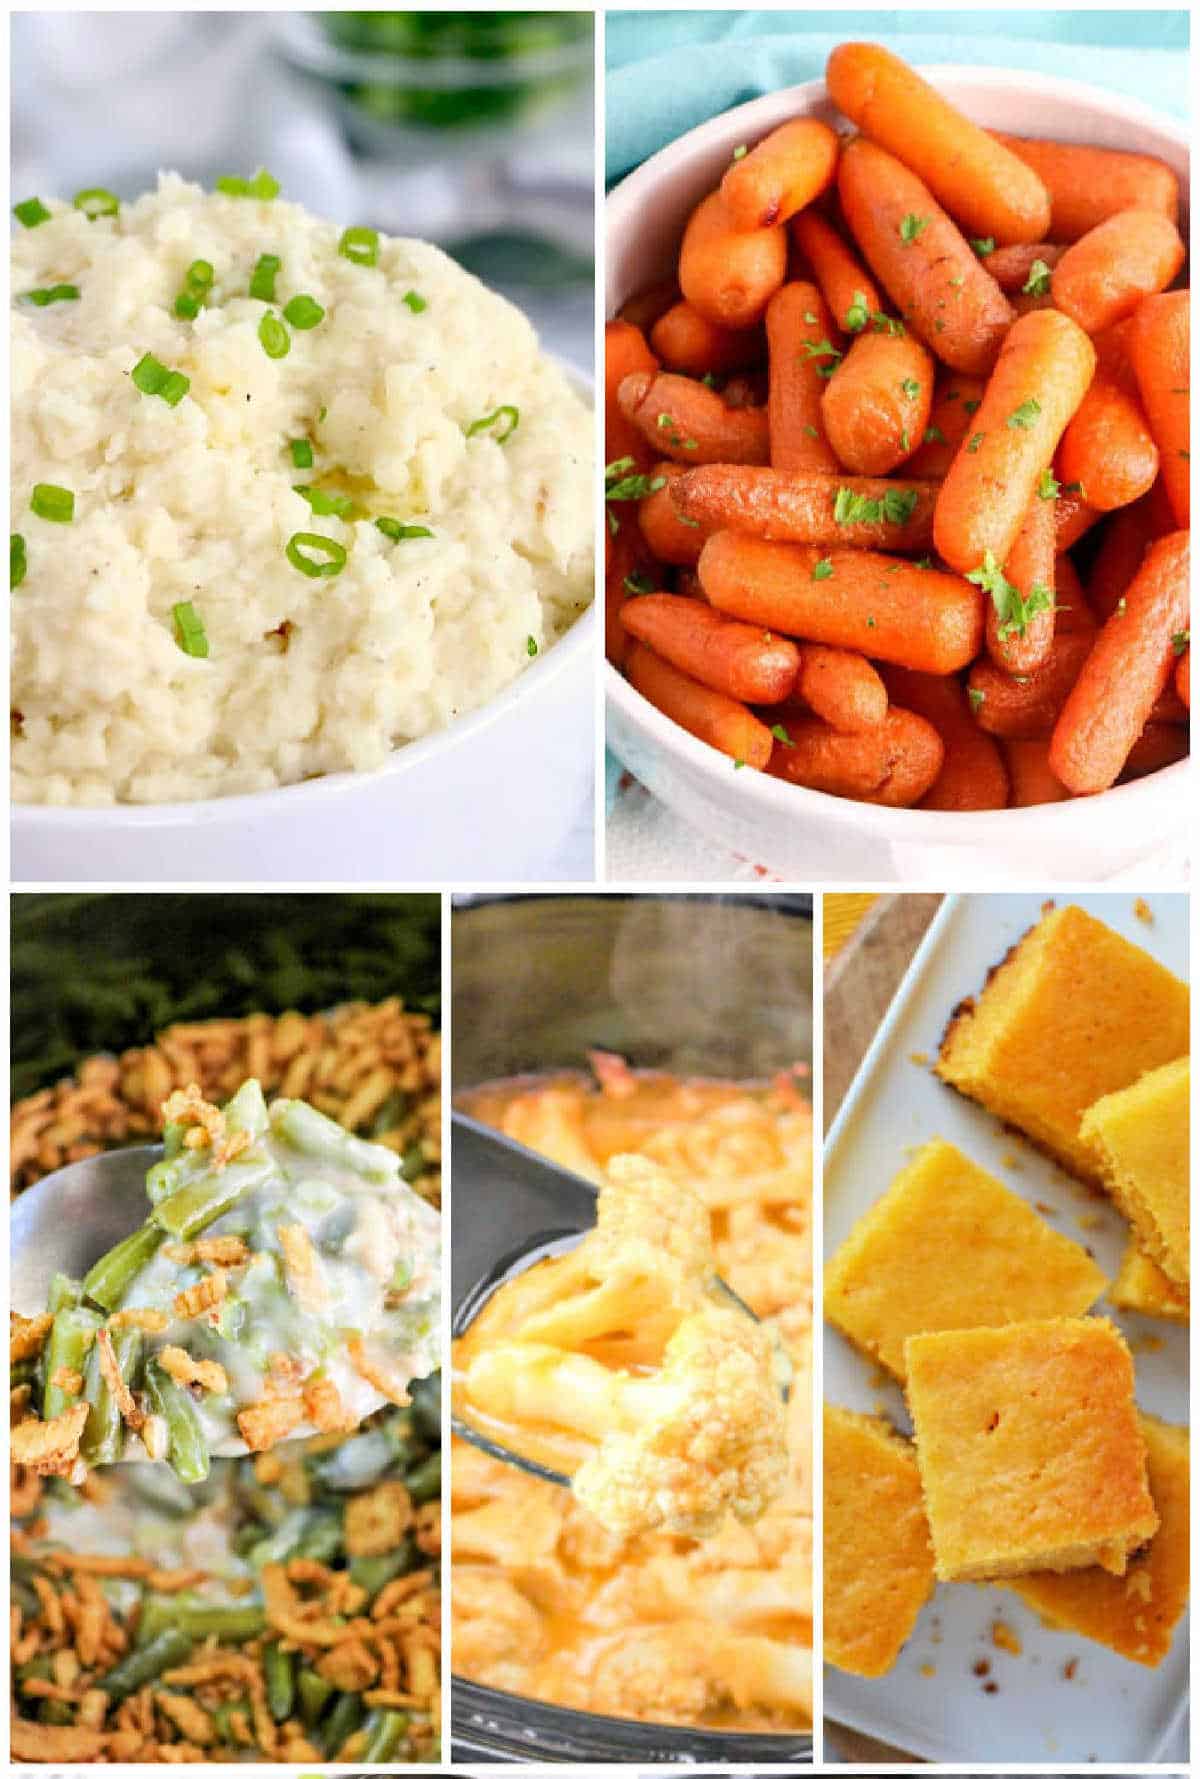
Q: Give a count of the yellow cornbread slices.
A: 7